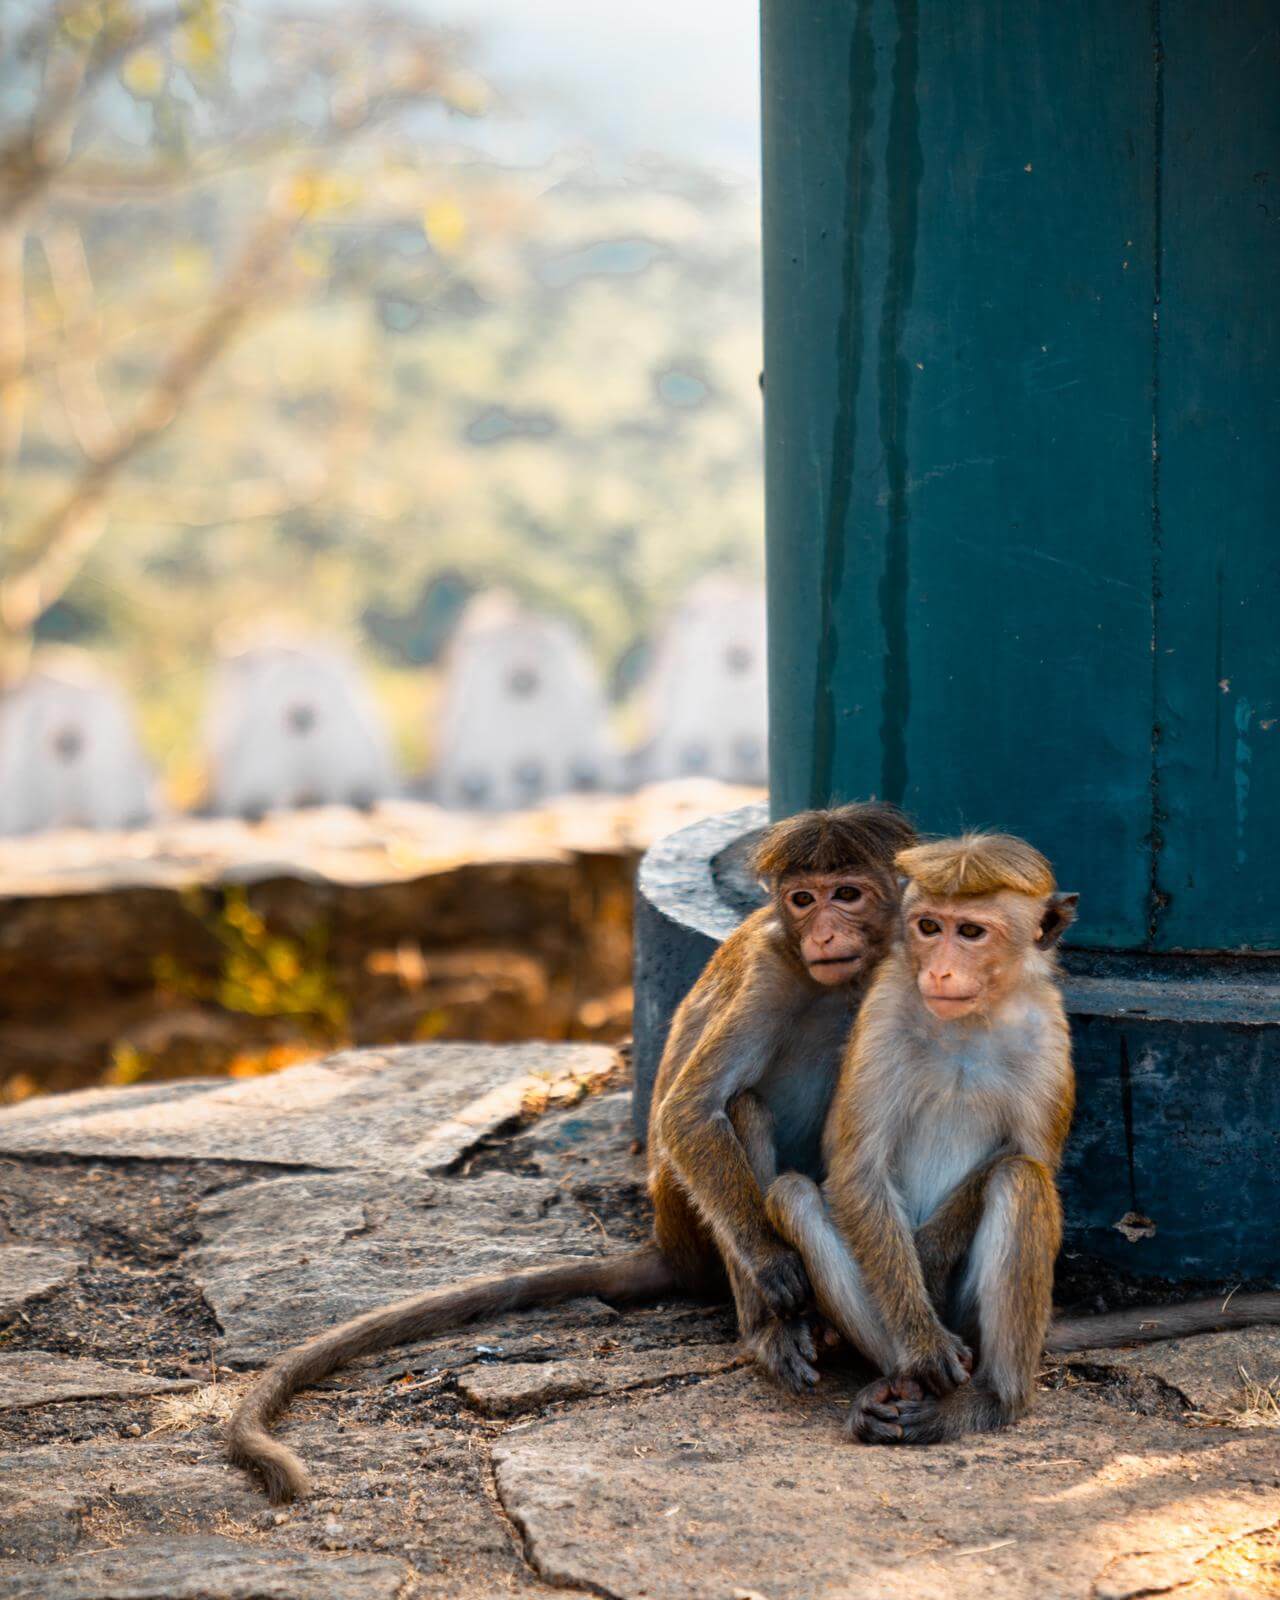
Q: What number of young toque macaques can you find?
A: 2